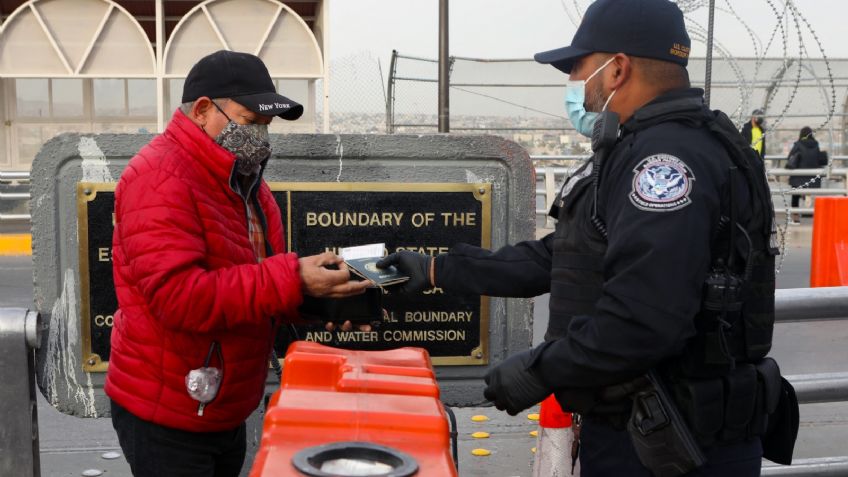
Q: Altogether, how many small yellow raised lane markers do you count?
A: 6